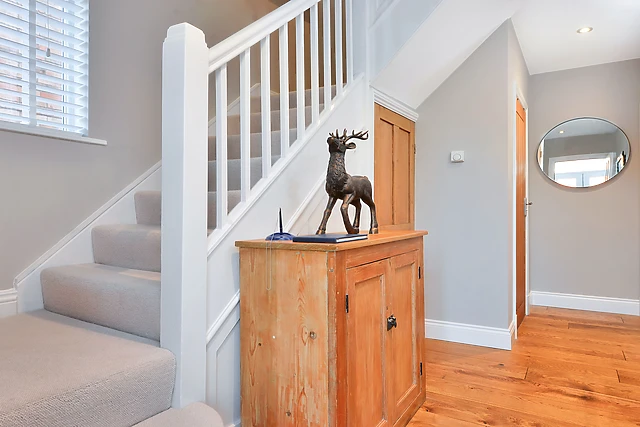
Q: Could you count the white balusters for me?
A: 9